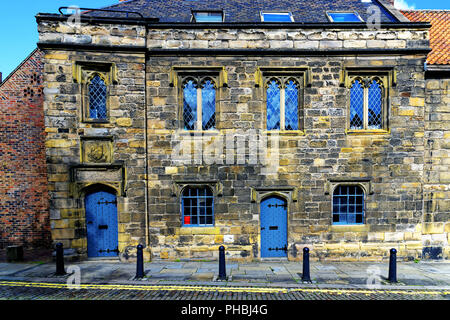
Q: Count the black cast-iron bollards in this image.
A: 5